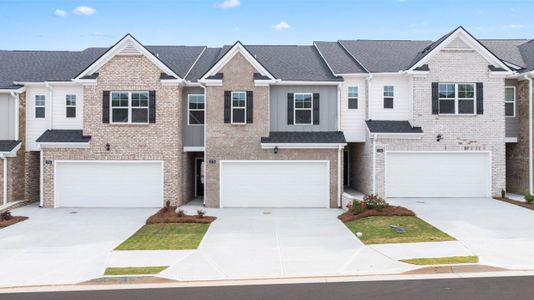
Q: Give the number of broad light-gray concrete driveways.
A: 3